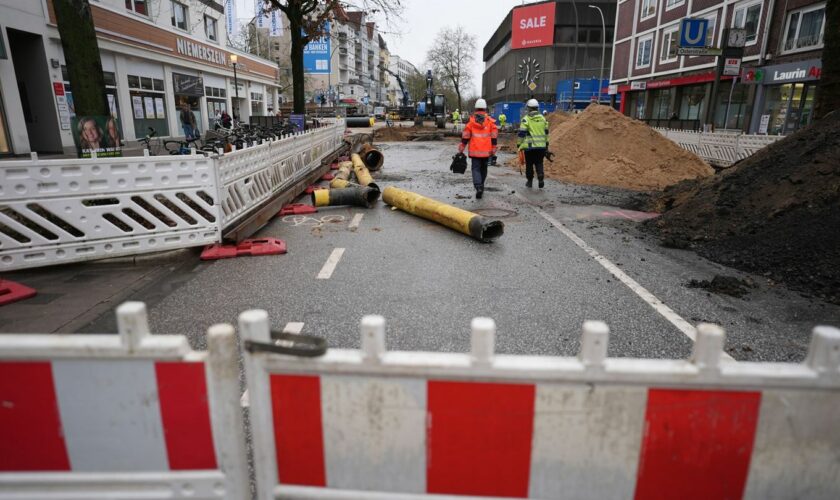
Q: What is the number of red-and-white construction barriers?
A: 2